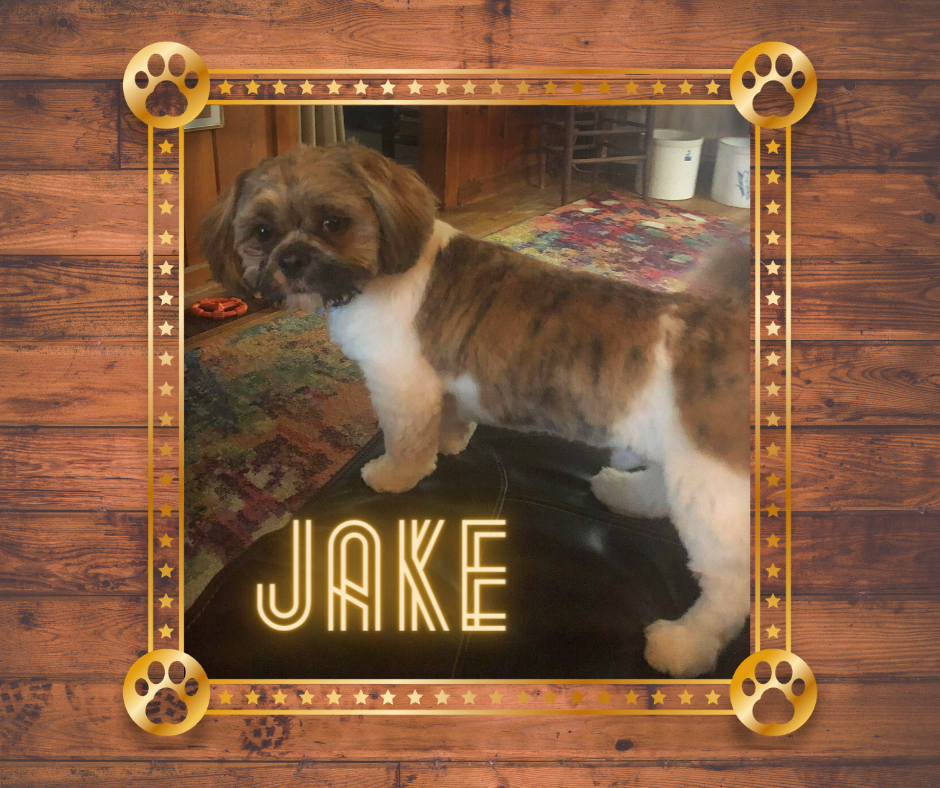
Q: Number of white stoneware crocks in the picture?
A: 2